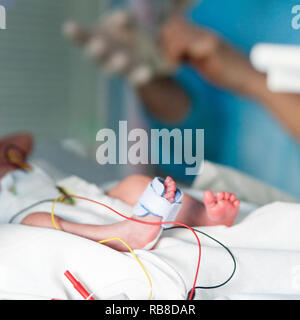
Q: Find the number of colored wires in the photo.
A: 3